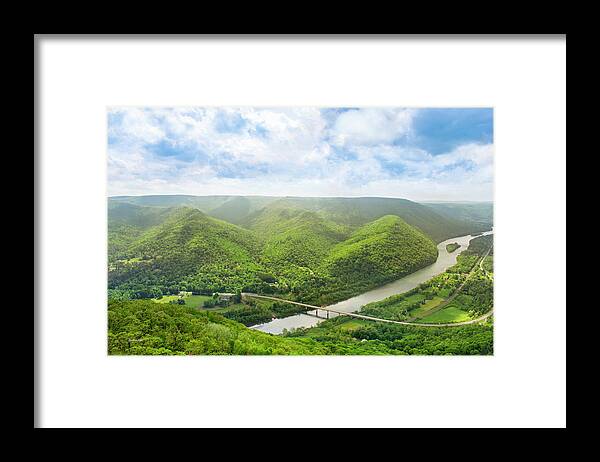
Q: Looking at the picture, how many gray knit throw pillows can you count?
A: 0